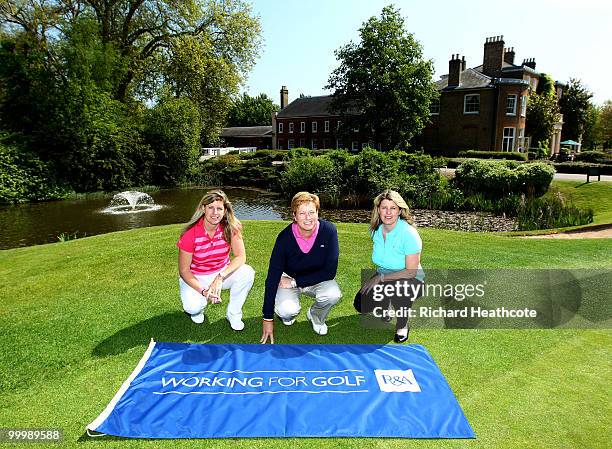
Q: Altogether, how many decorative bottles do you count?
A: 0